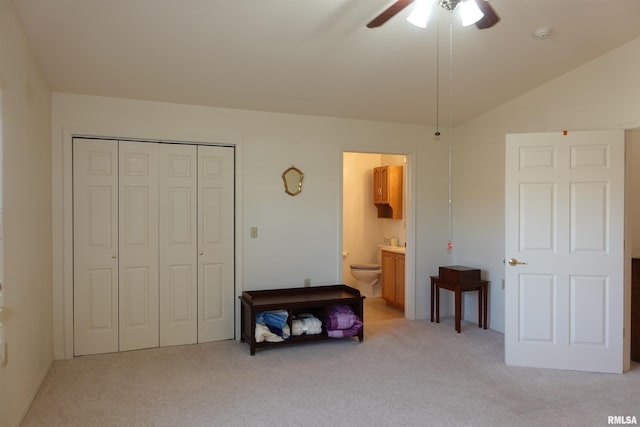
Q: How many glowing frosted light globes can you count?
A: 2